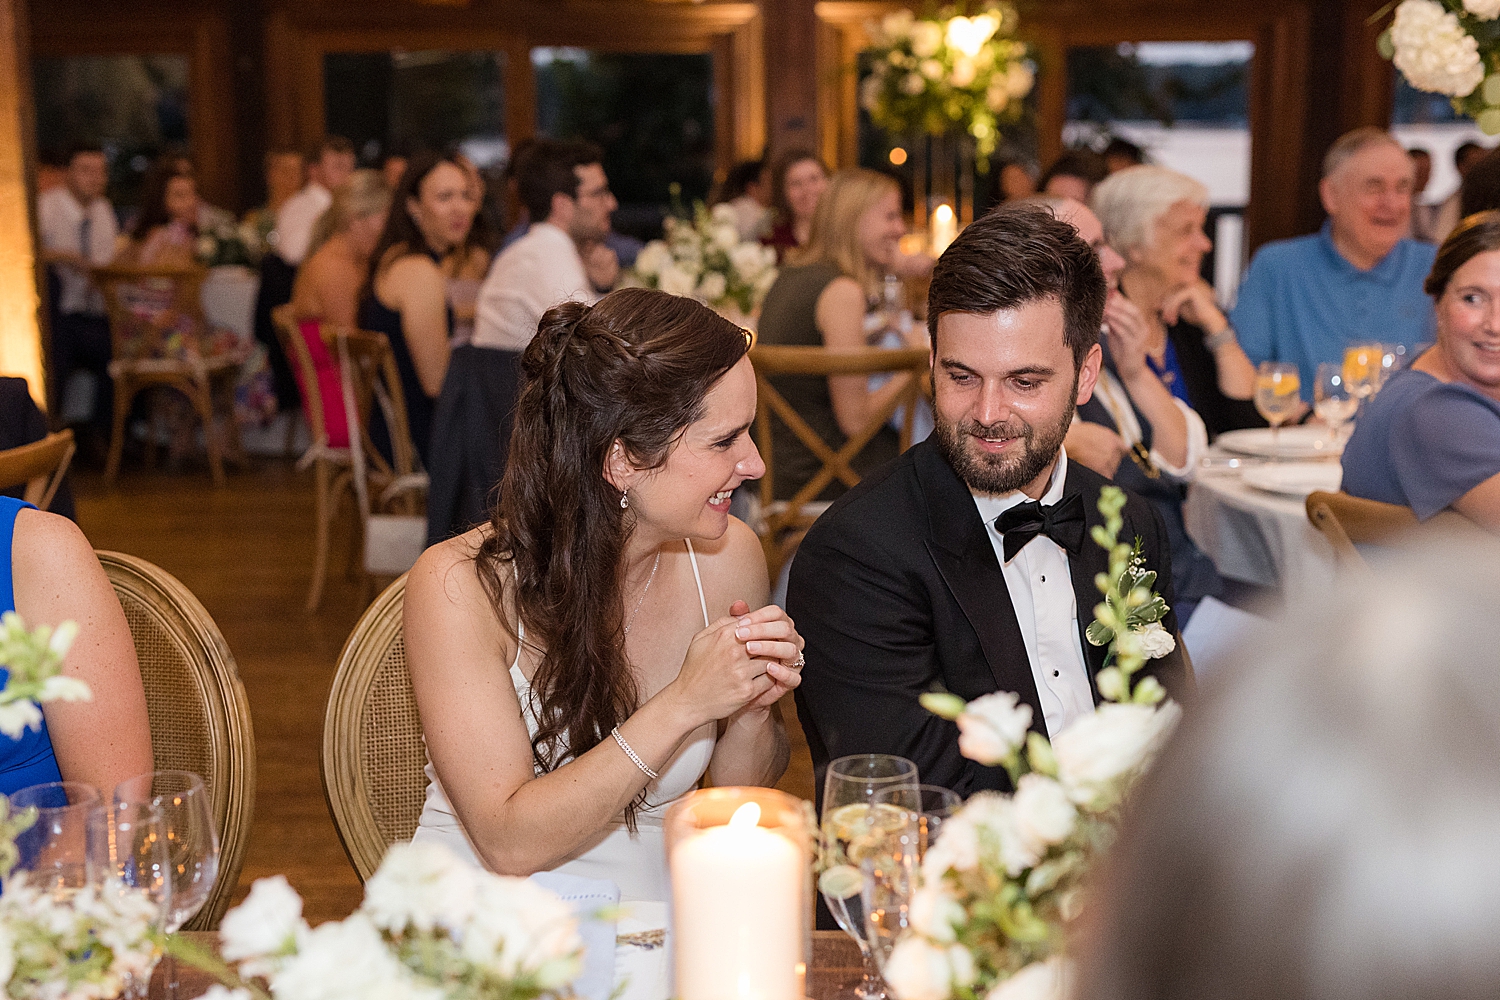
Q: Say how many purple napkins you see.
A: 1